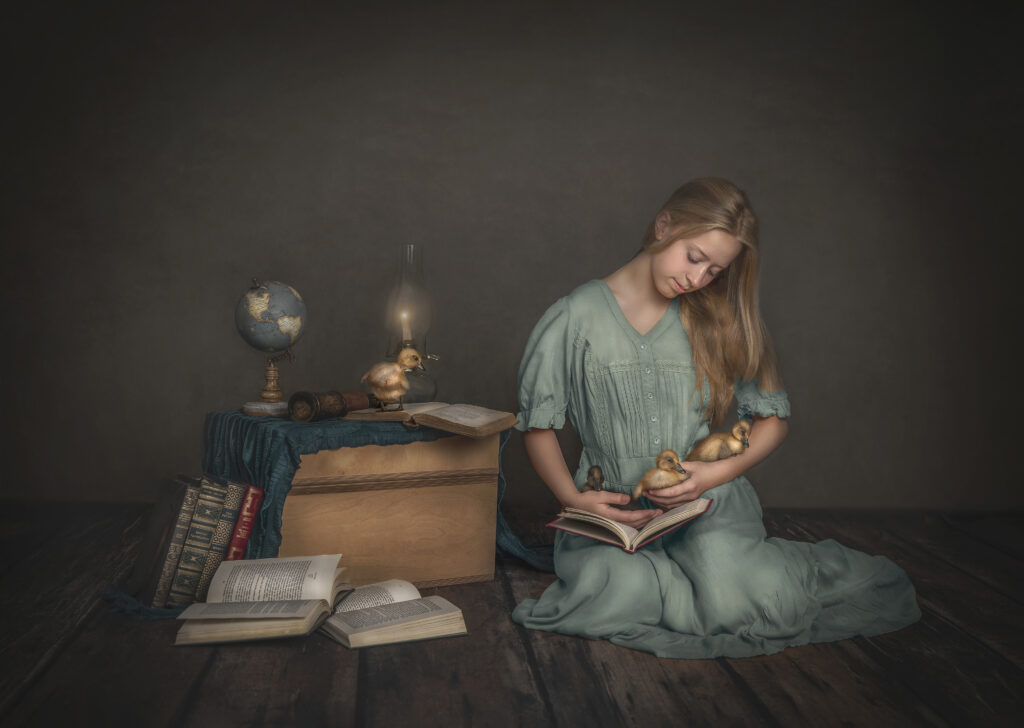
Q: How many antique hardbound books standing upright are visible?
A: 4